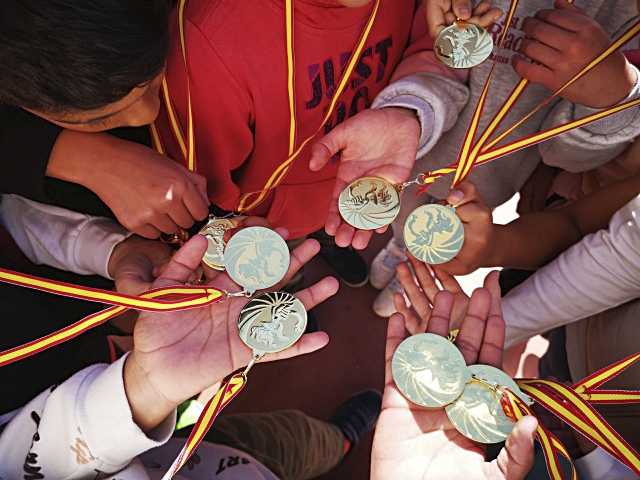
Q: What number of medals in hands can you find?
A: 8